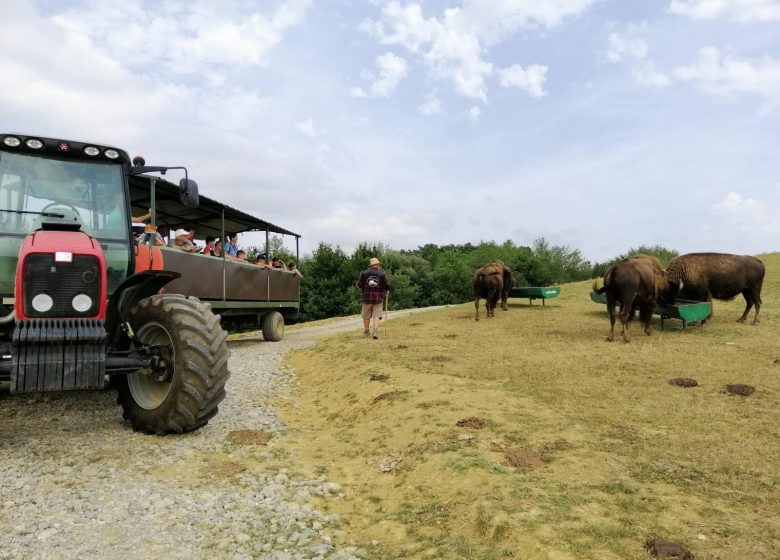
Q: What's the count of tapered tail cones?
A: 0